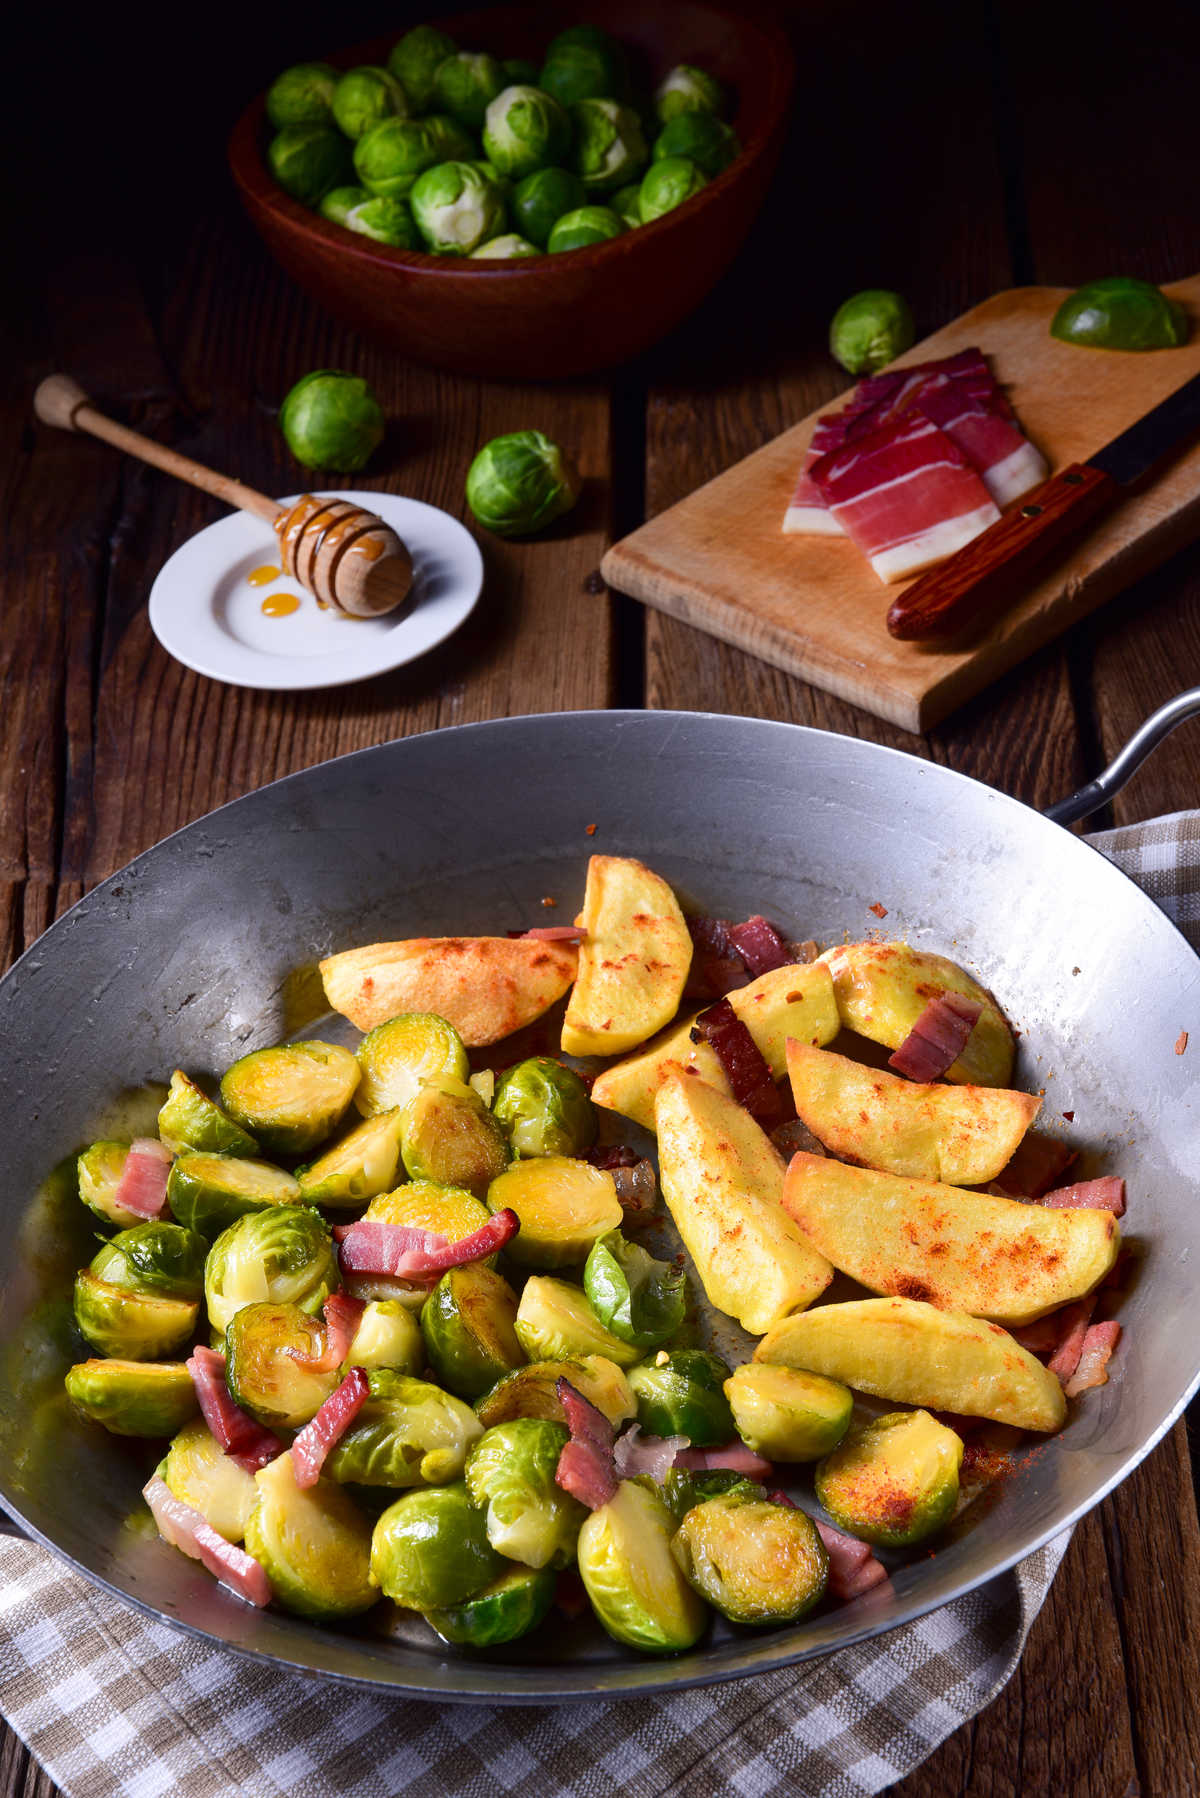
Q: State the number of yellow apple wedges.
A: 8